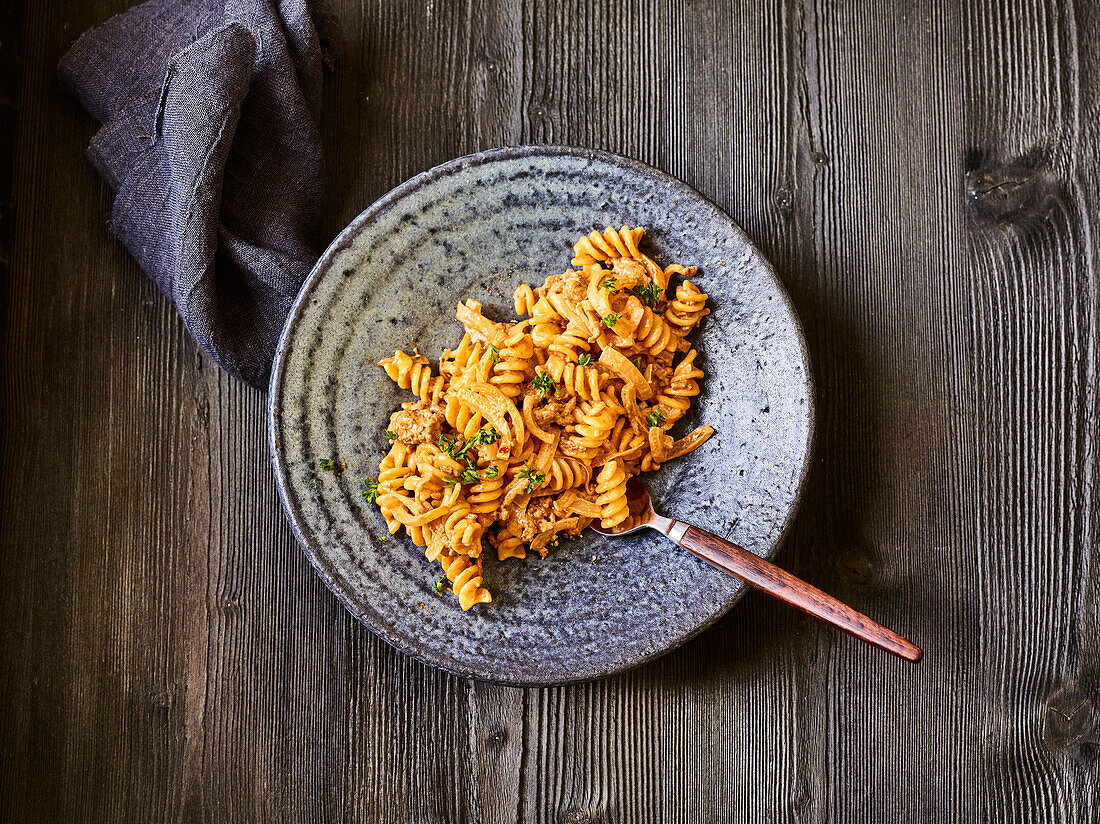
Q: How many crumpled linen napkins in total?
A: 1